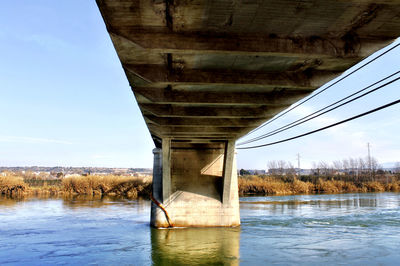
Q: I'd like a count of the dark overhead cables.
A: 4